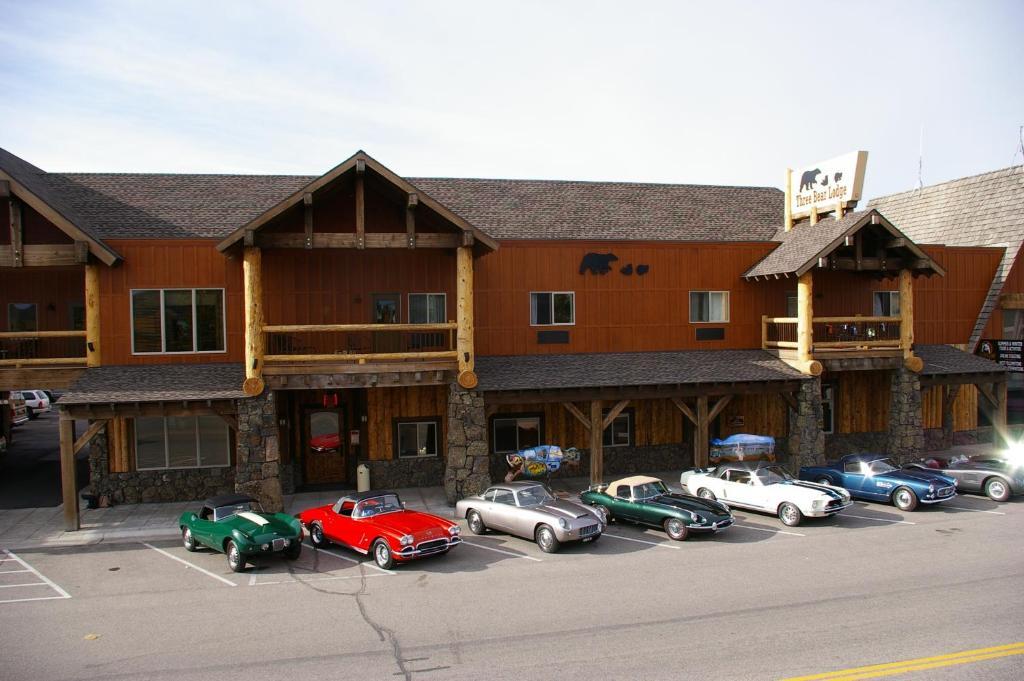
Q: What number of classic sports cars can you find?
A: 7